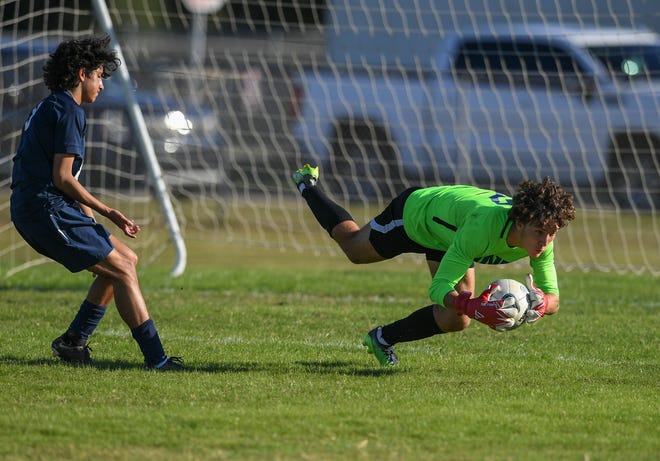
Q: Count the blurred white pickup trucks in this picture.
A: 1